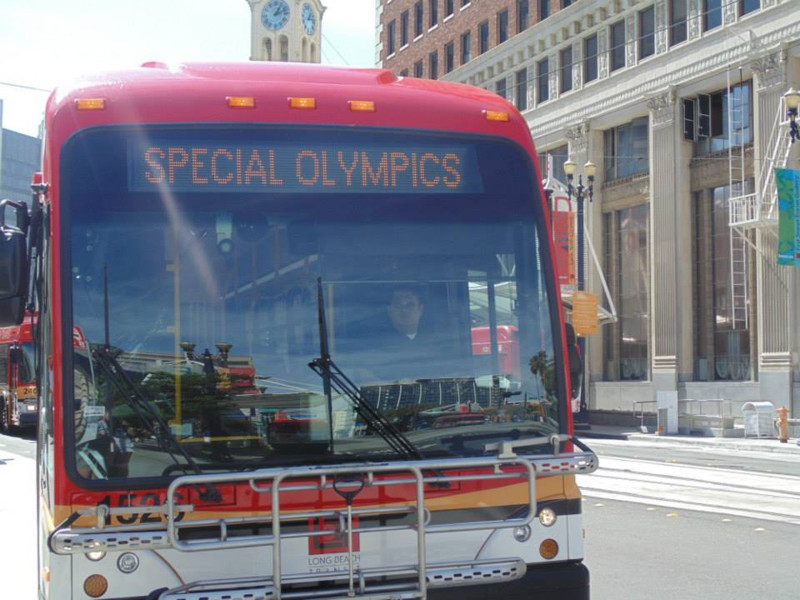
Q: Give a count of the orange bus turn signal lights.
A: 2